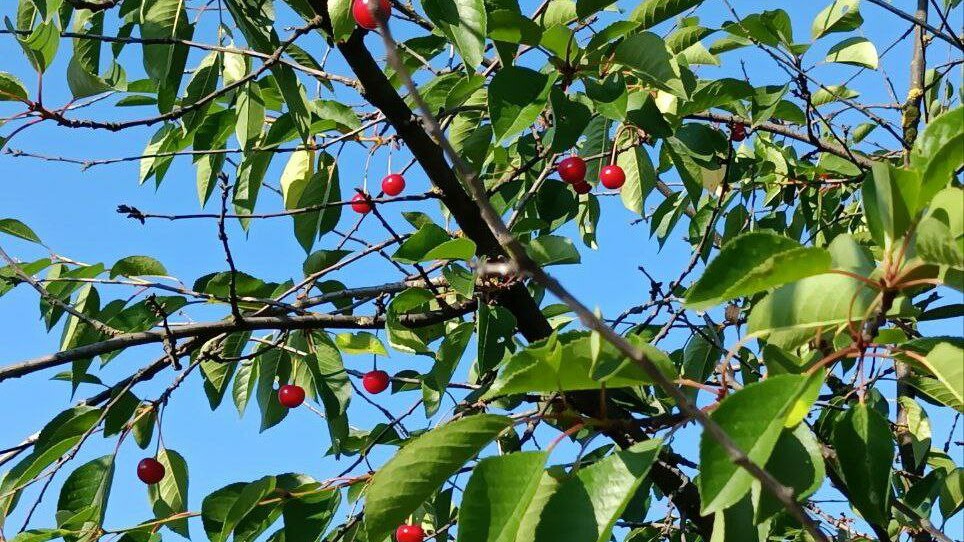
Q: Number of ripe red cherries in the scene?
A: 11